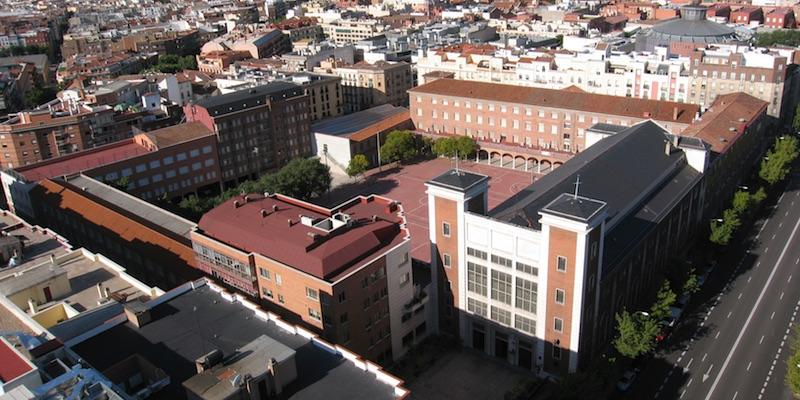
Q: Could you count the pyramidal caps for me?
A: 2